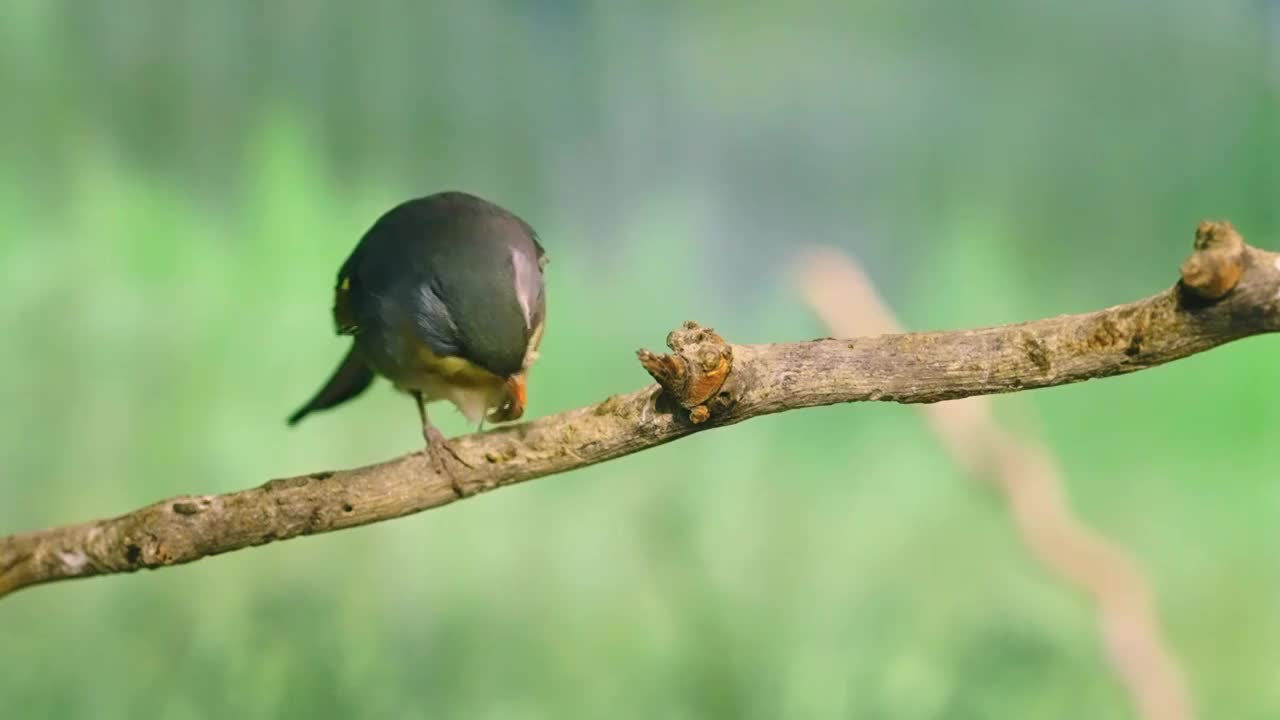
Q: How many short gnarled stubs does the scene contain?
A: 2